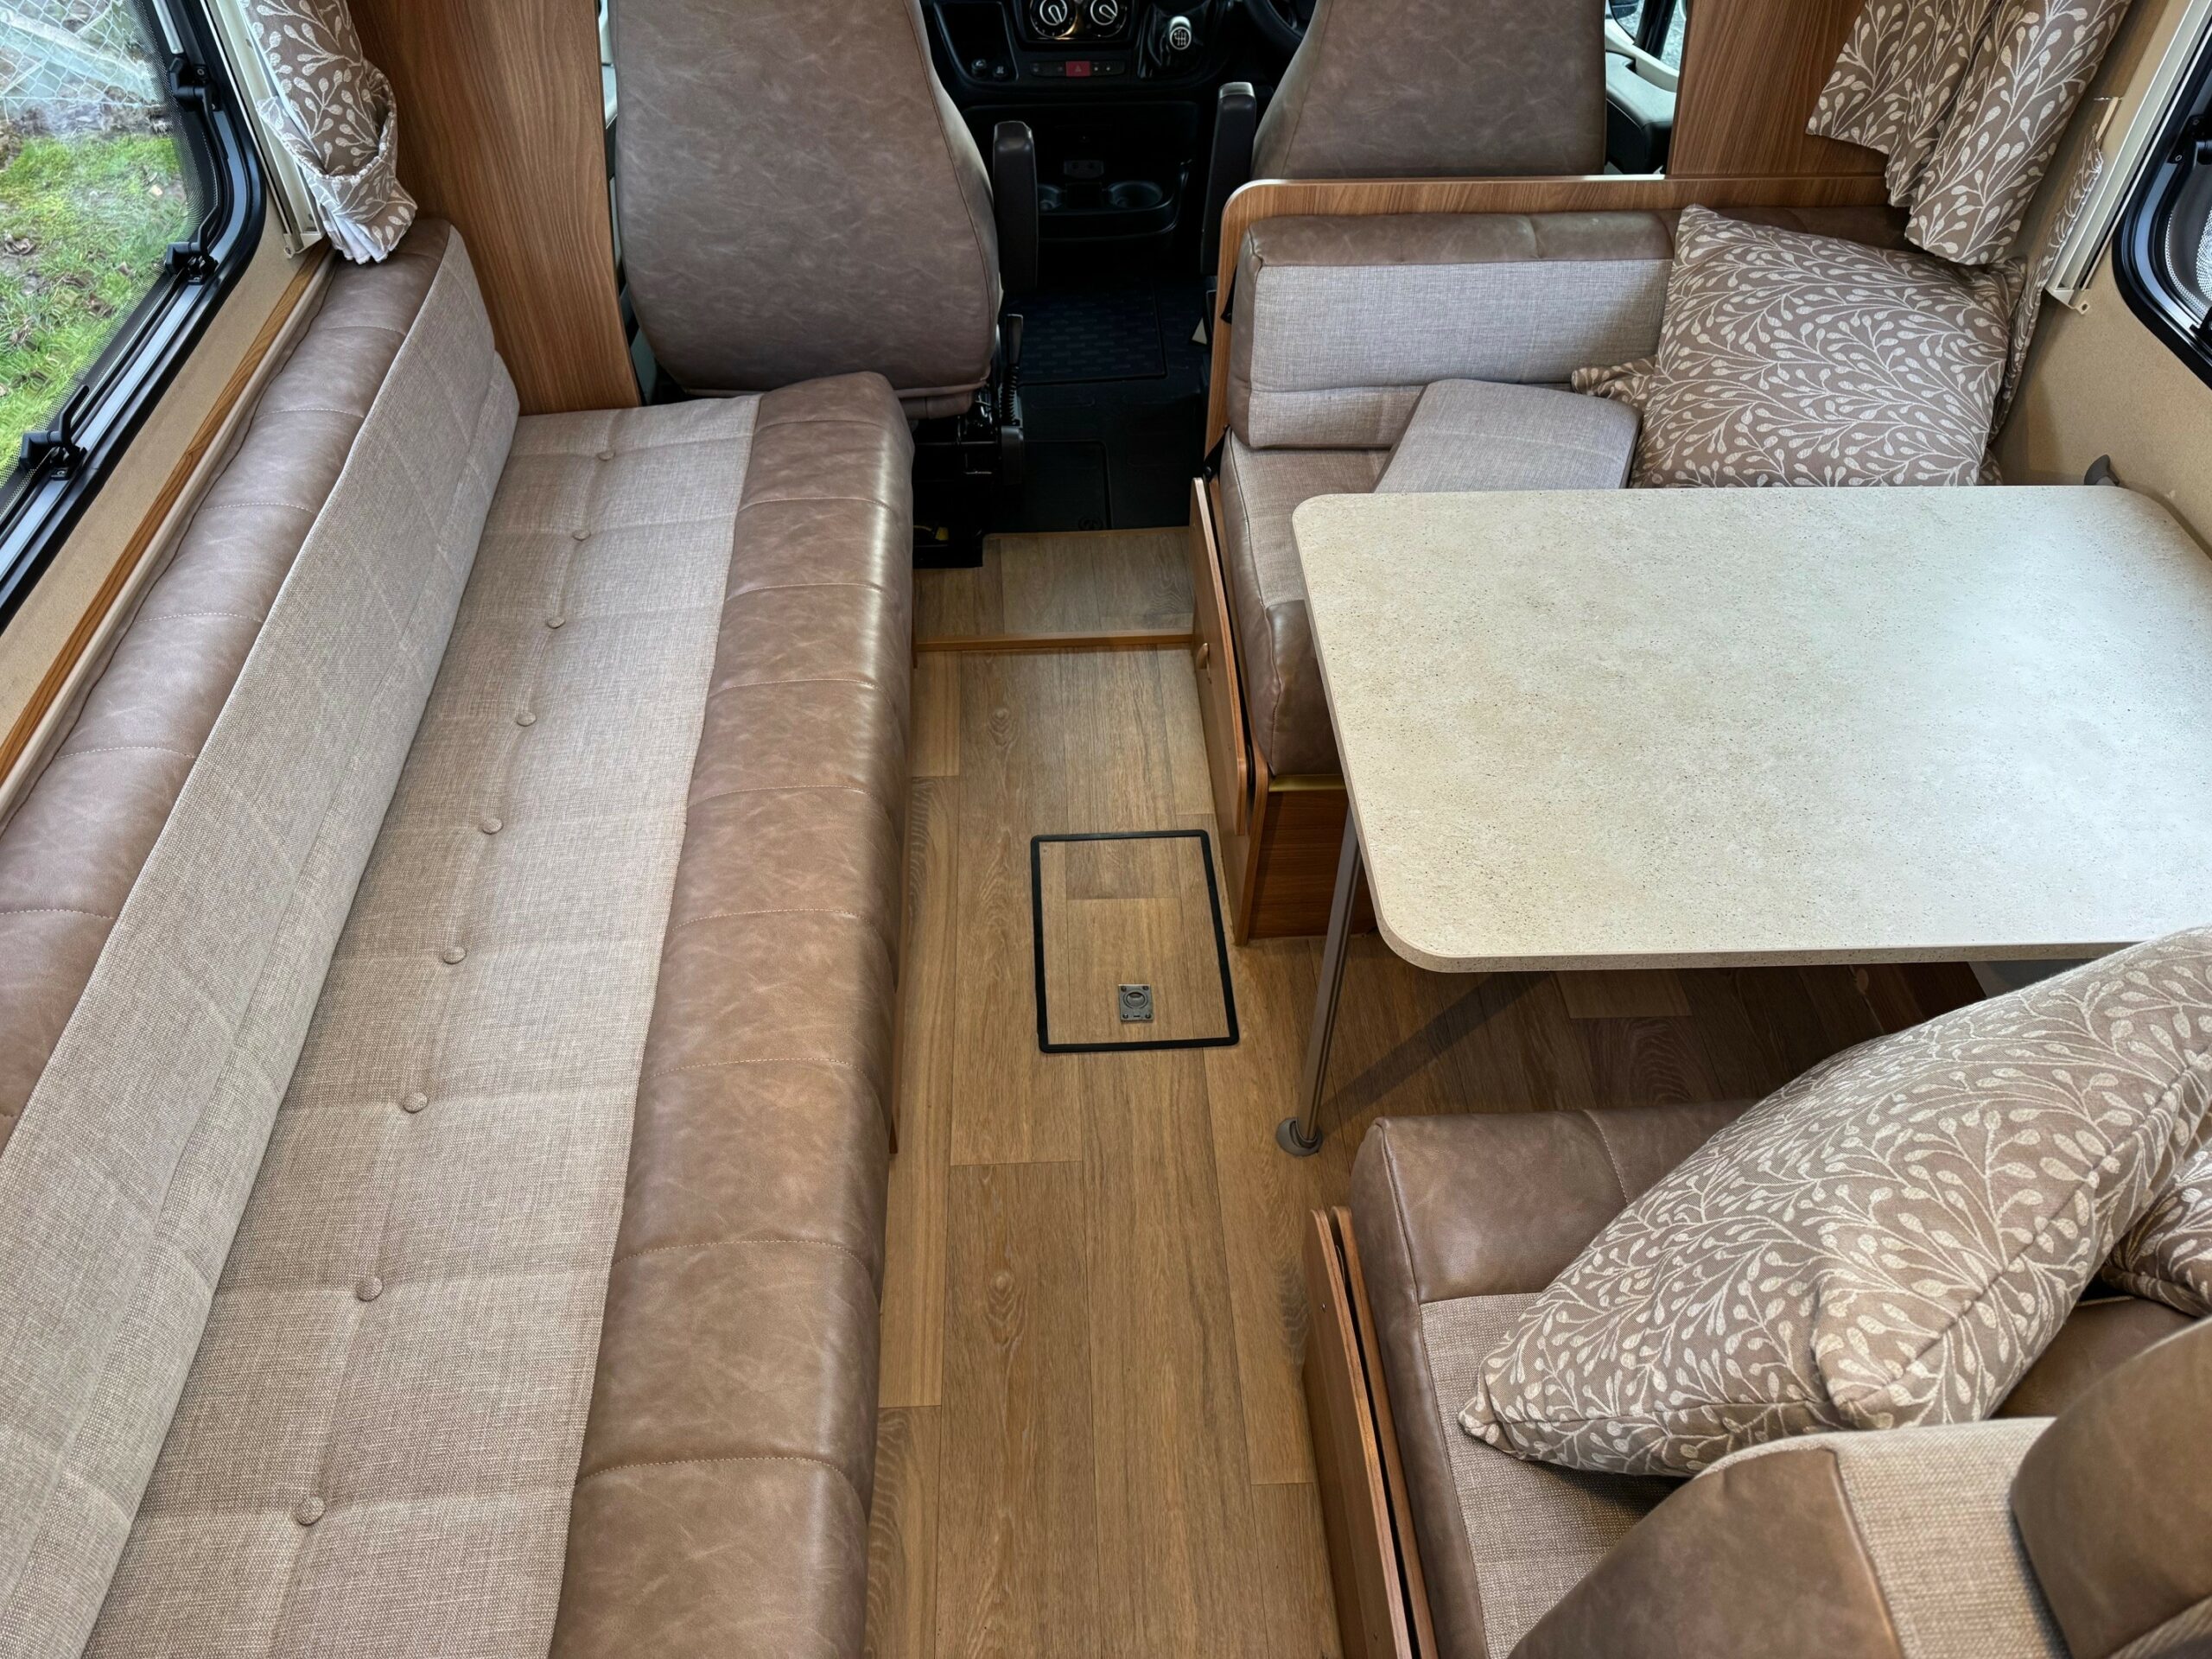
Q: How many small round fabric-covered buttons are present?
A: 9